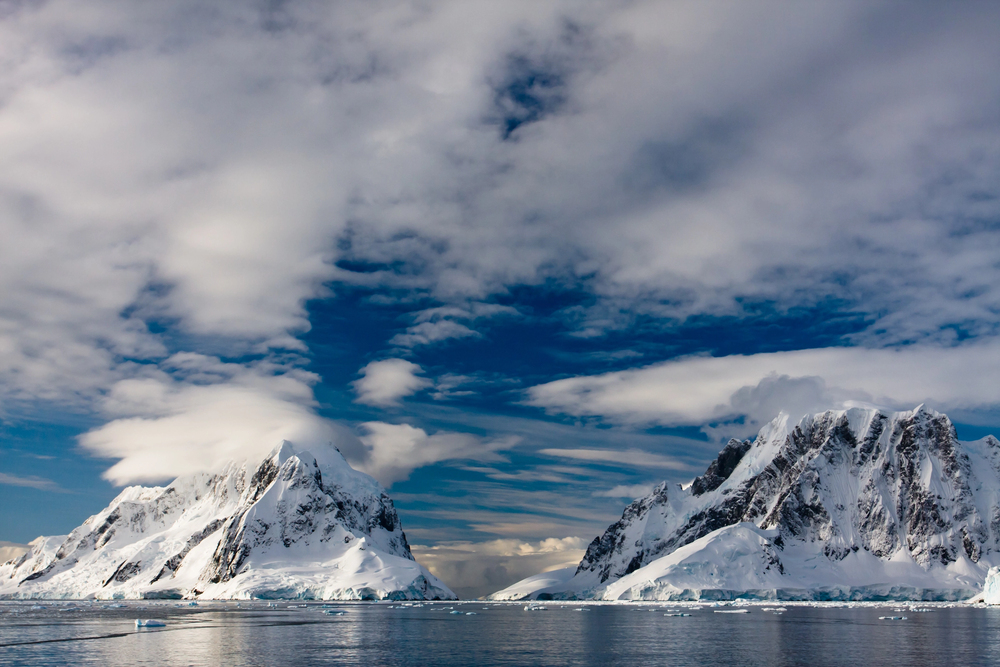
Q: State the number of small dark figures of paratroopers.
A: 0